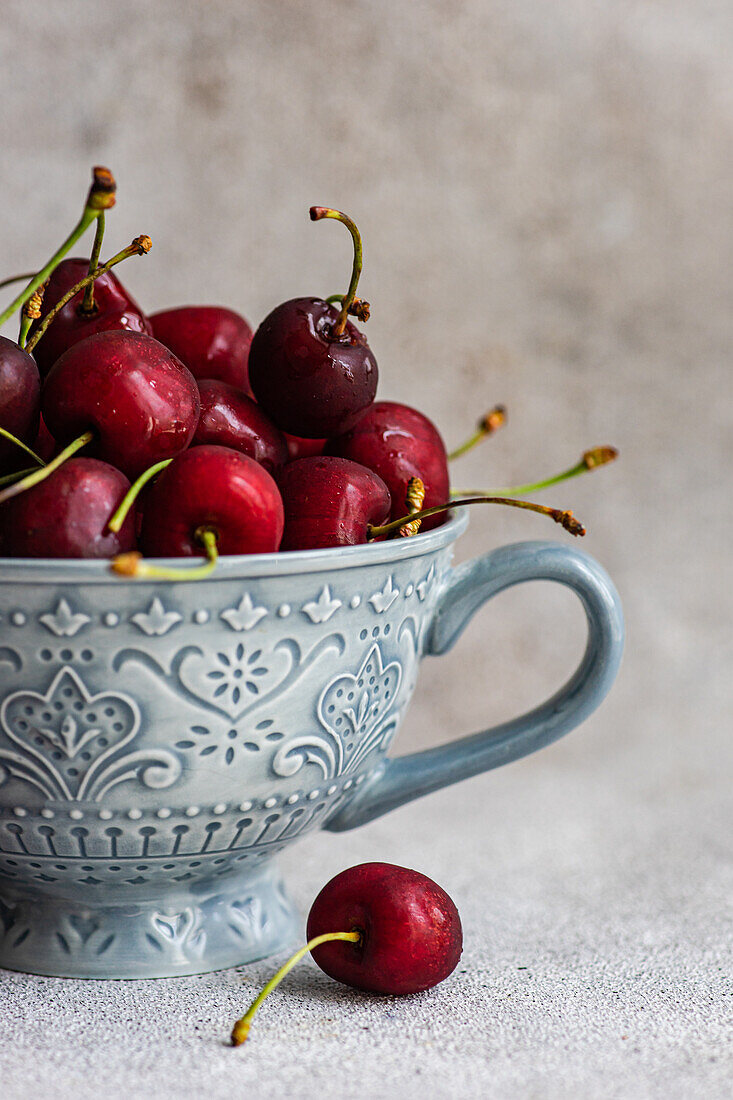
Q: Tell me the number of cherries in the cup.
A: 12